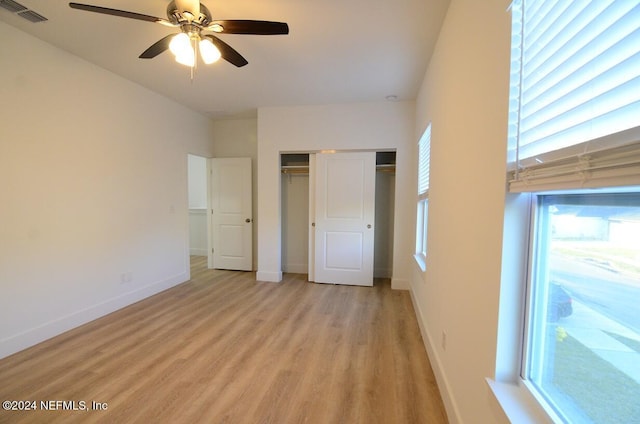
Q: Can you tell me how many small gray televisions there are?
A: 0